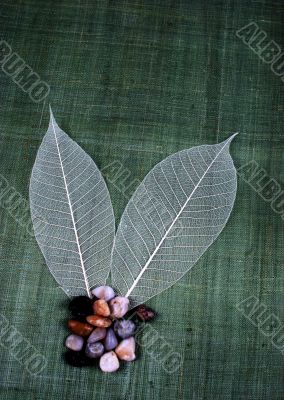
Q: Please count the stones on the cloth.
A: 15